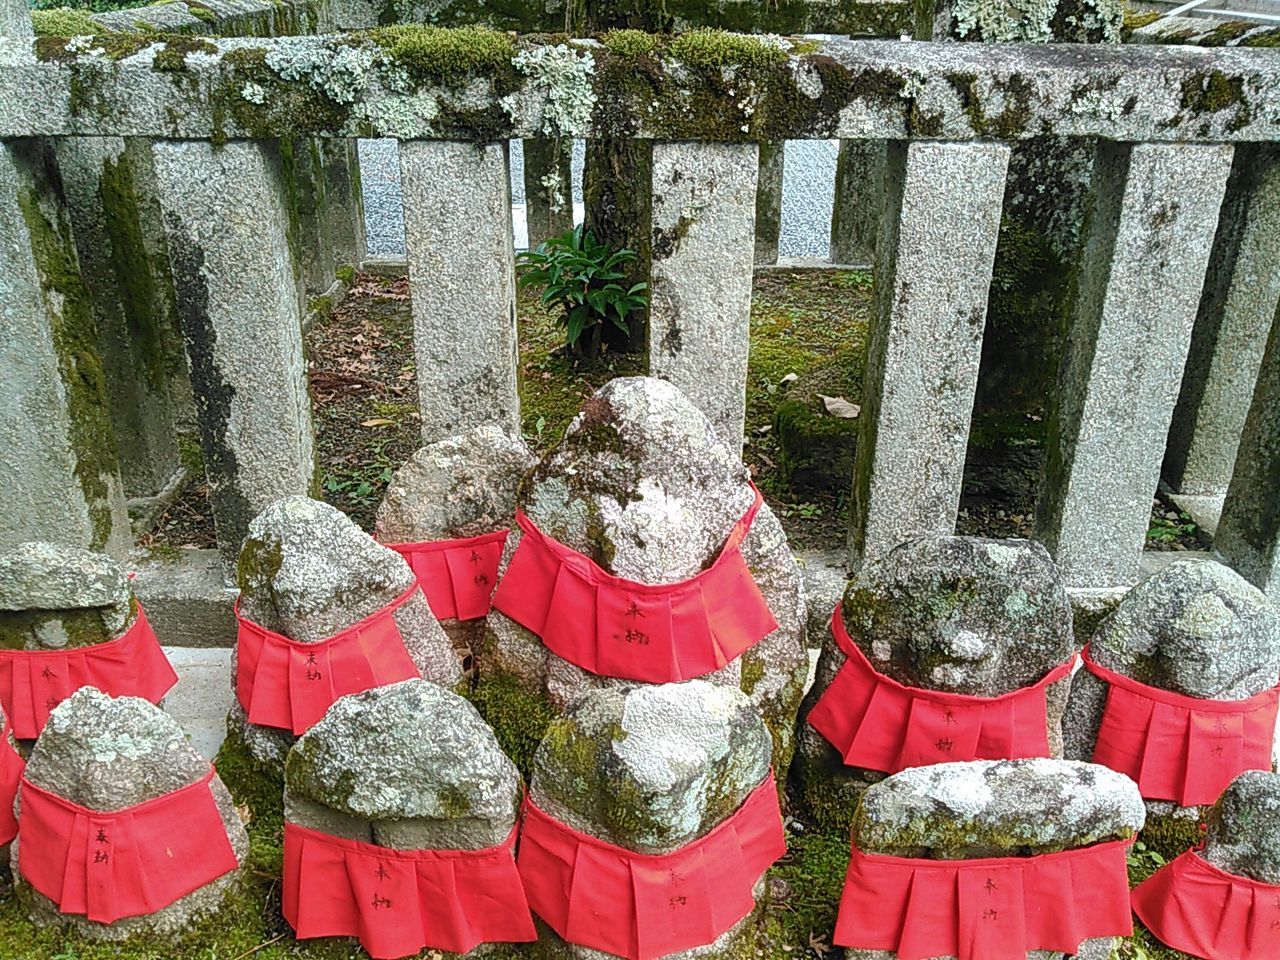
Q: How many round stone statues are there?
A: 11